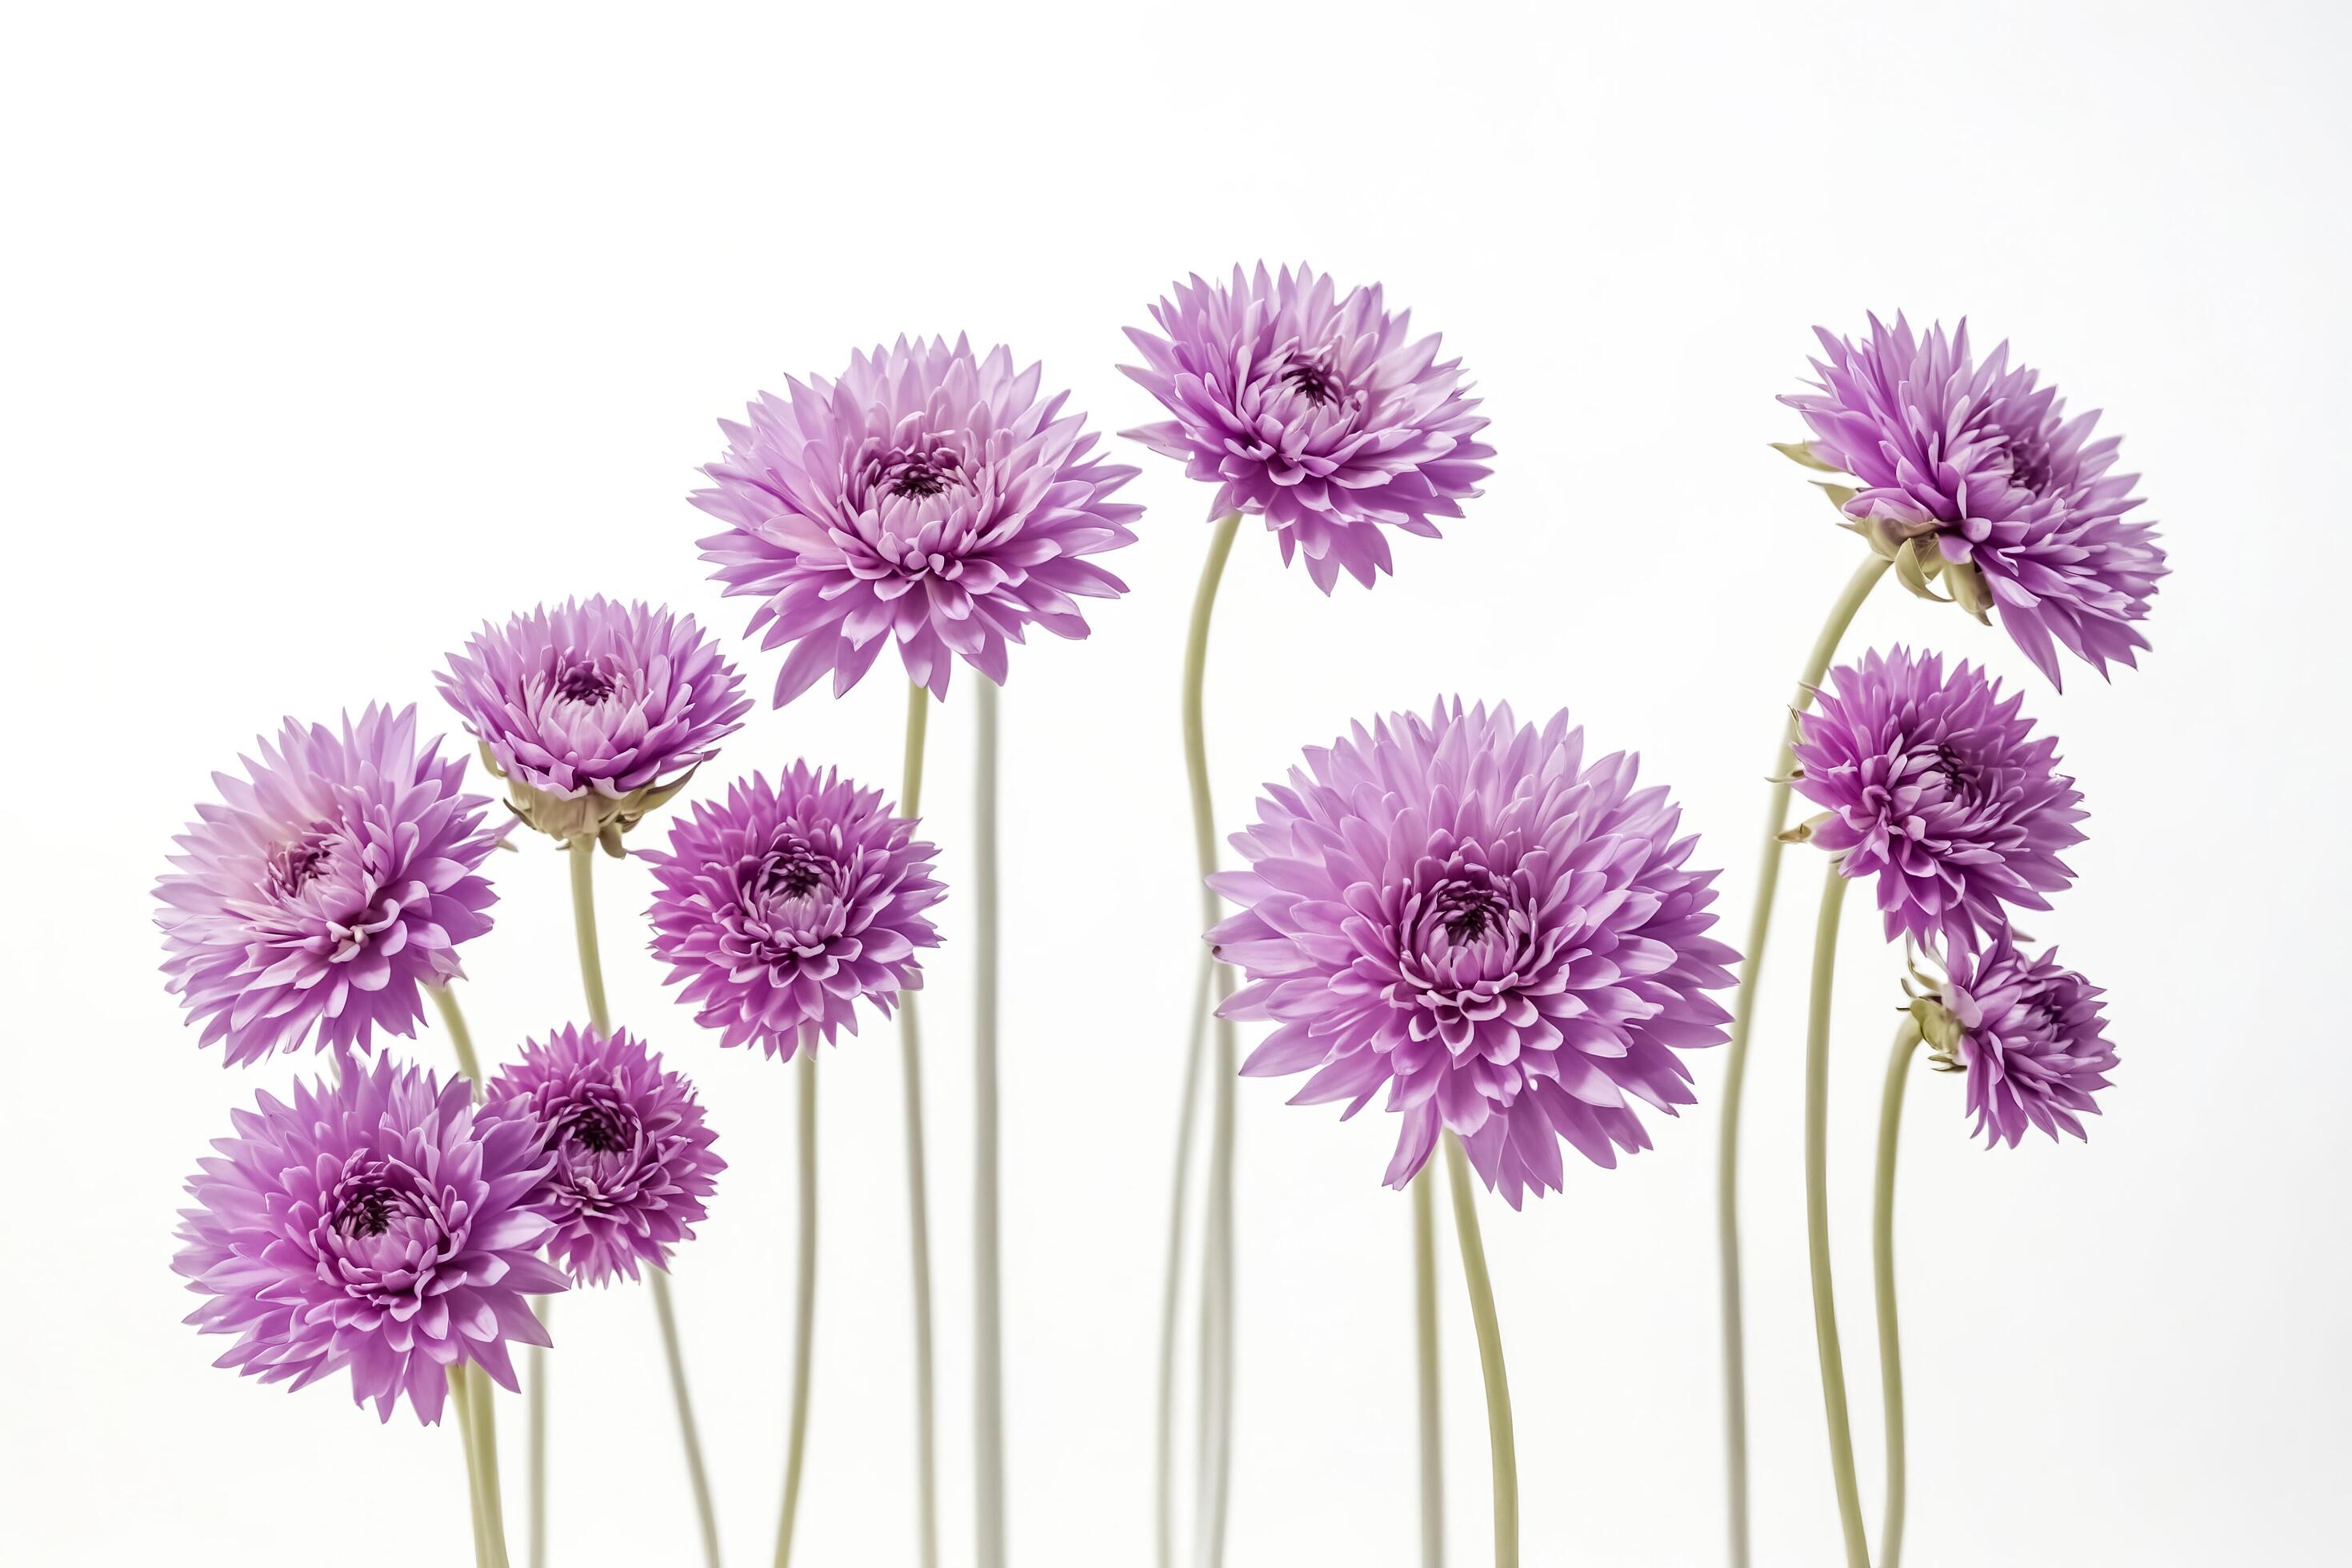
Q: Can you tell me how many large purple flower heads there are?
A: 11